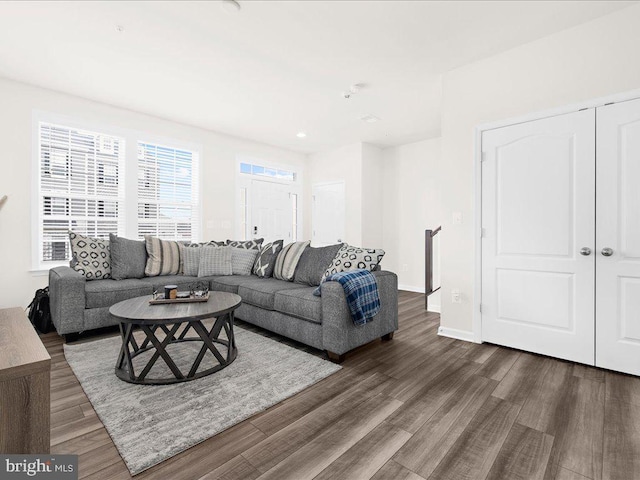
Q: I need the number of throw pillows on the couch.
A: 12